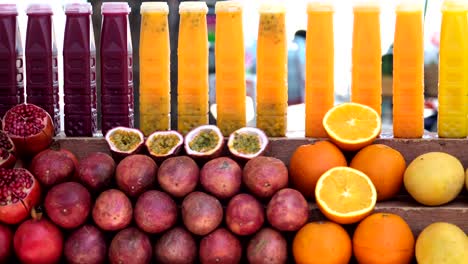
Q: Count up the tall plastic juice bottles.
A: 12